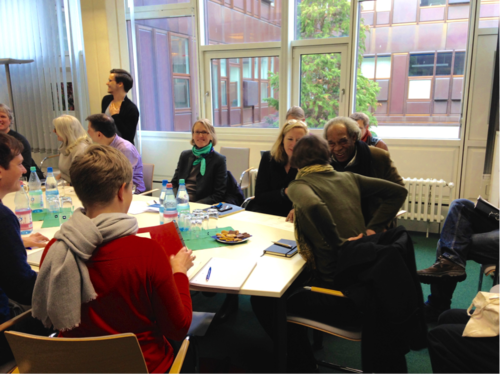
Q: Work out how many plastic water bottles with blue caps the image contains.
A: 2